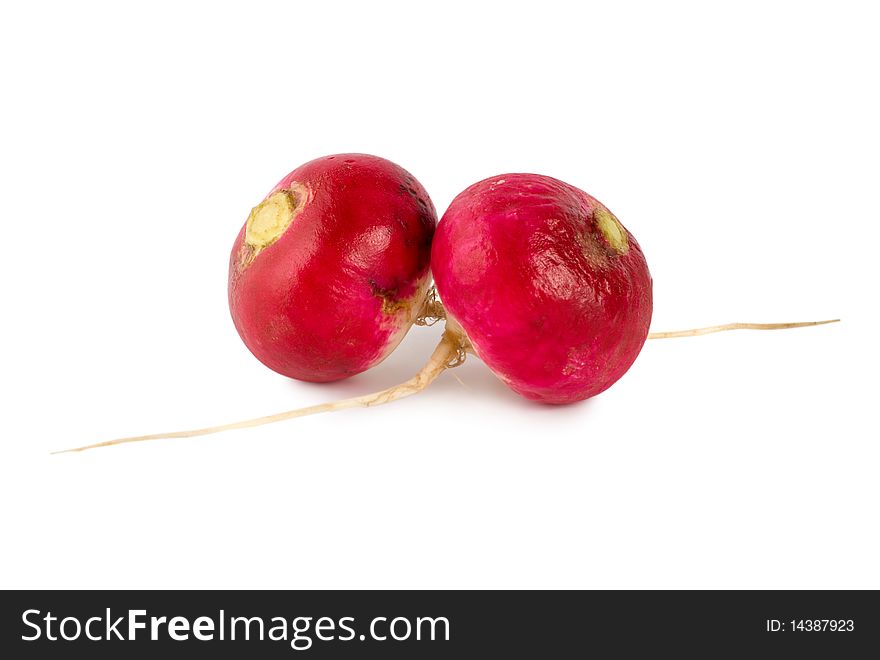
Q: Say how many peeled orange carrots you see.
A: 0